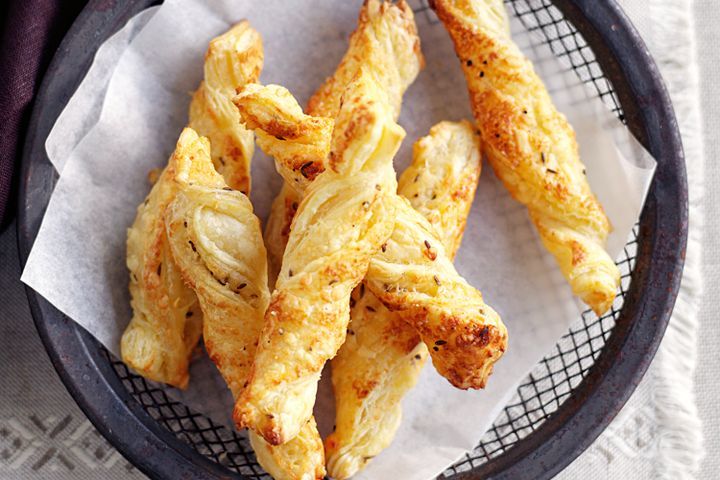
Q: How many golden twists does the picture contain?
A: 7